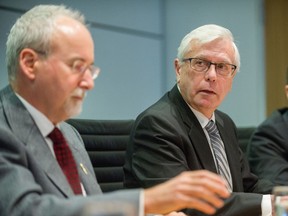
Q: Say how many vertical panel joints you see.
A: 1